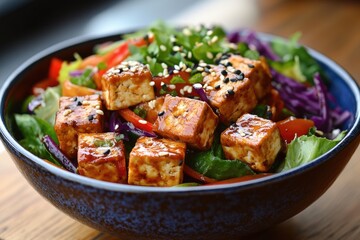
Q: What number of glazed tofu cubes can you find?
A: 8